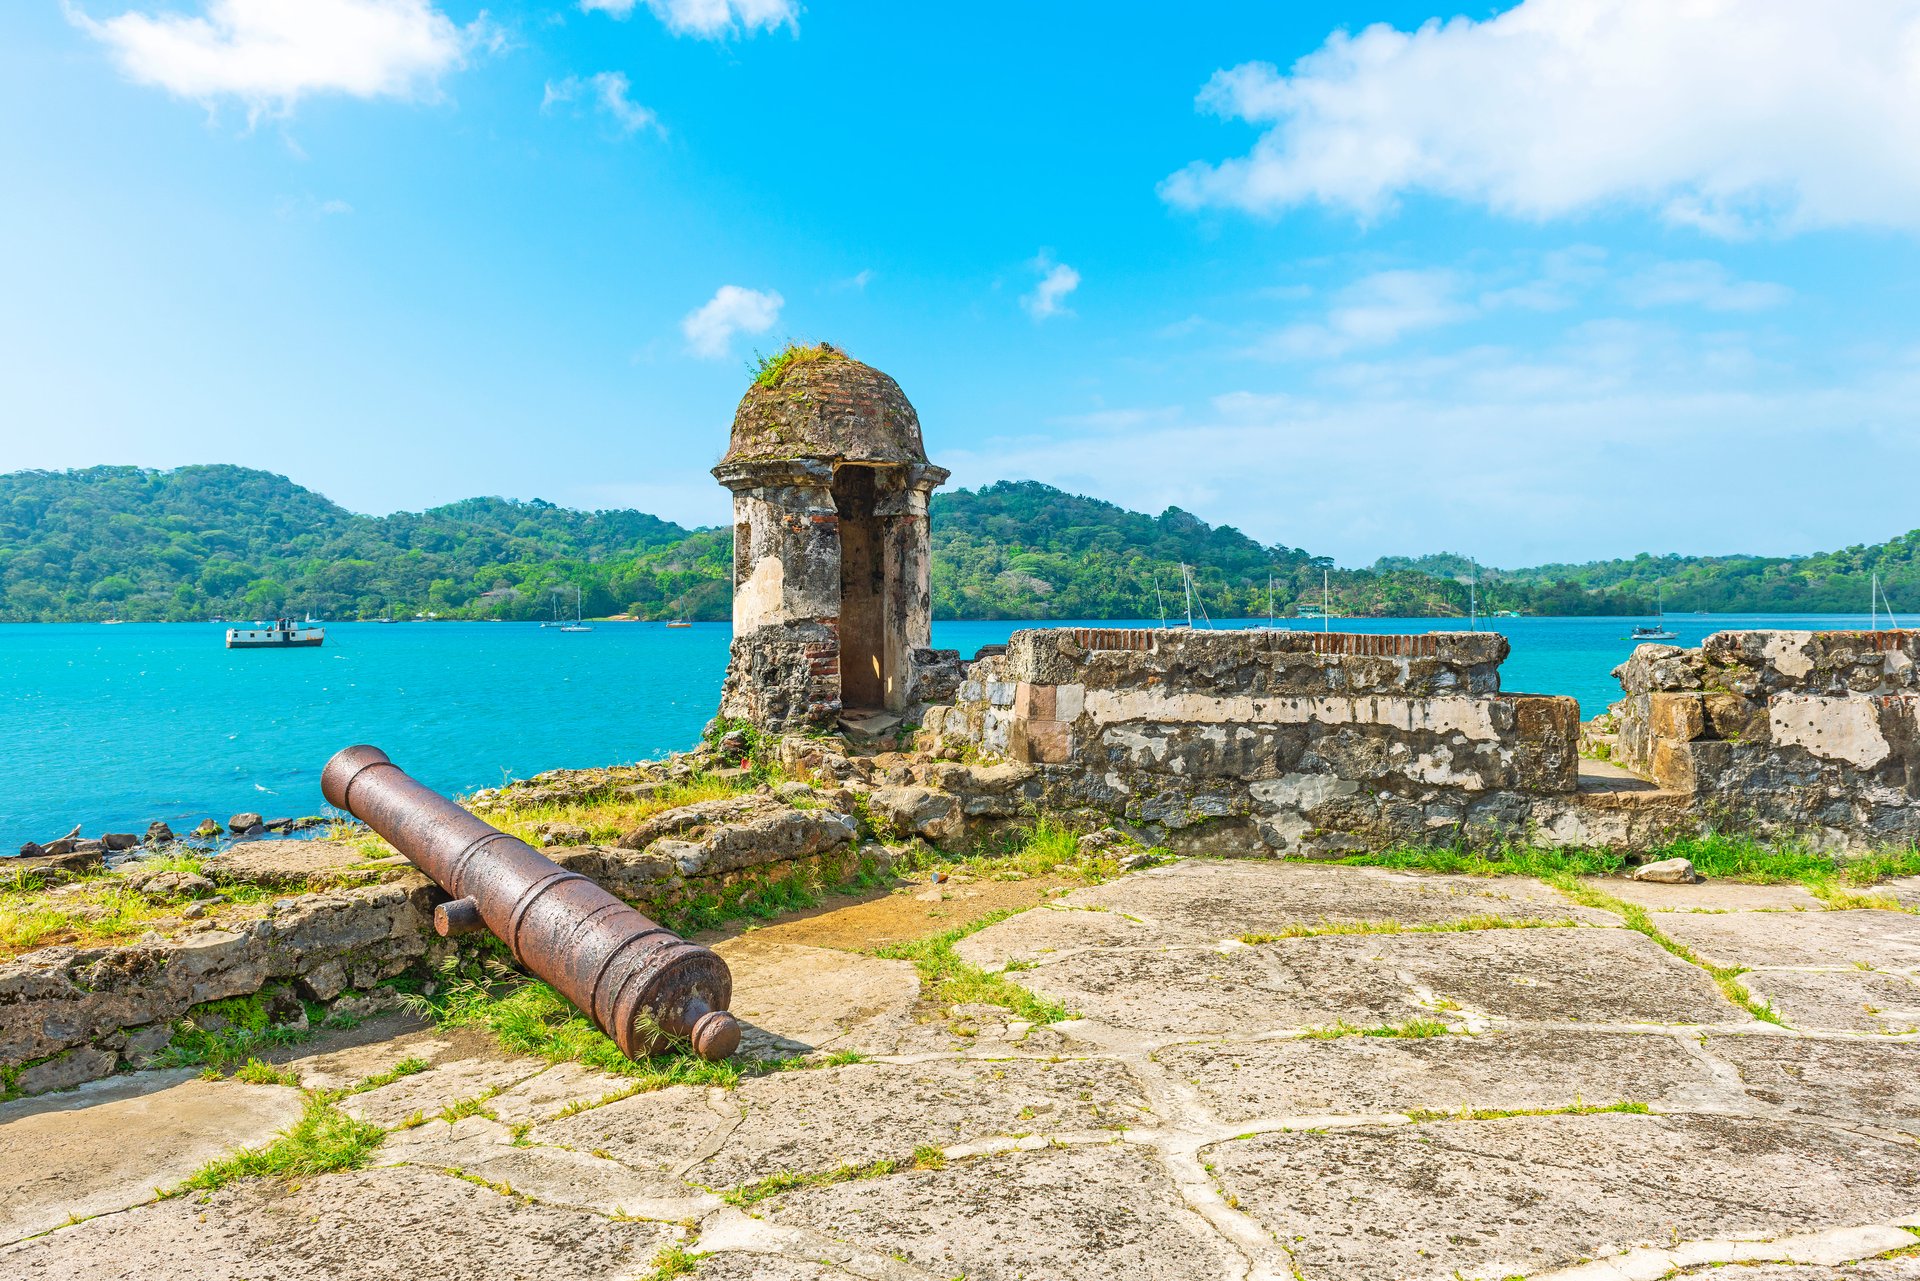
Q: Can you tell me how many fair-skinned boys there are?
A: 0